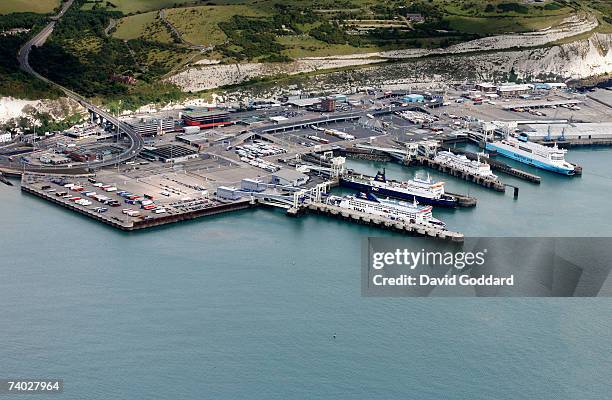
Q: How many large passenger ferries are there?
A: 4